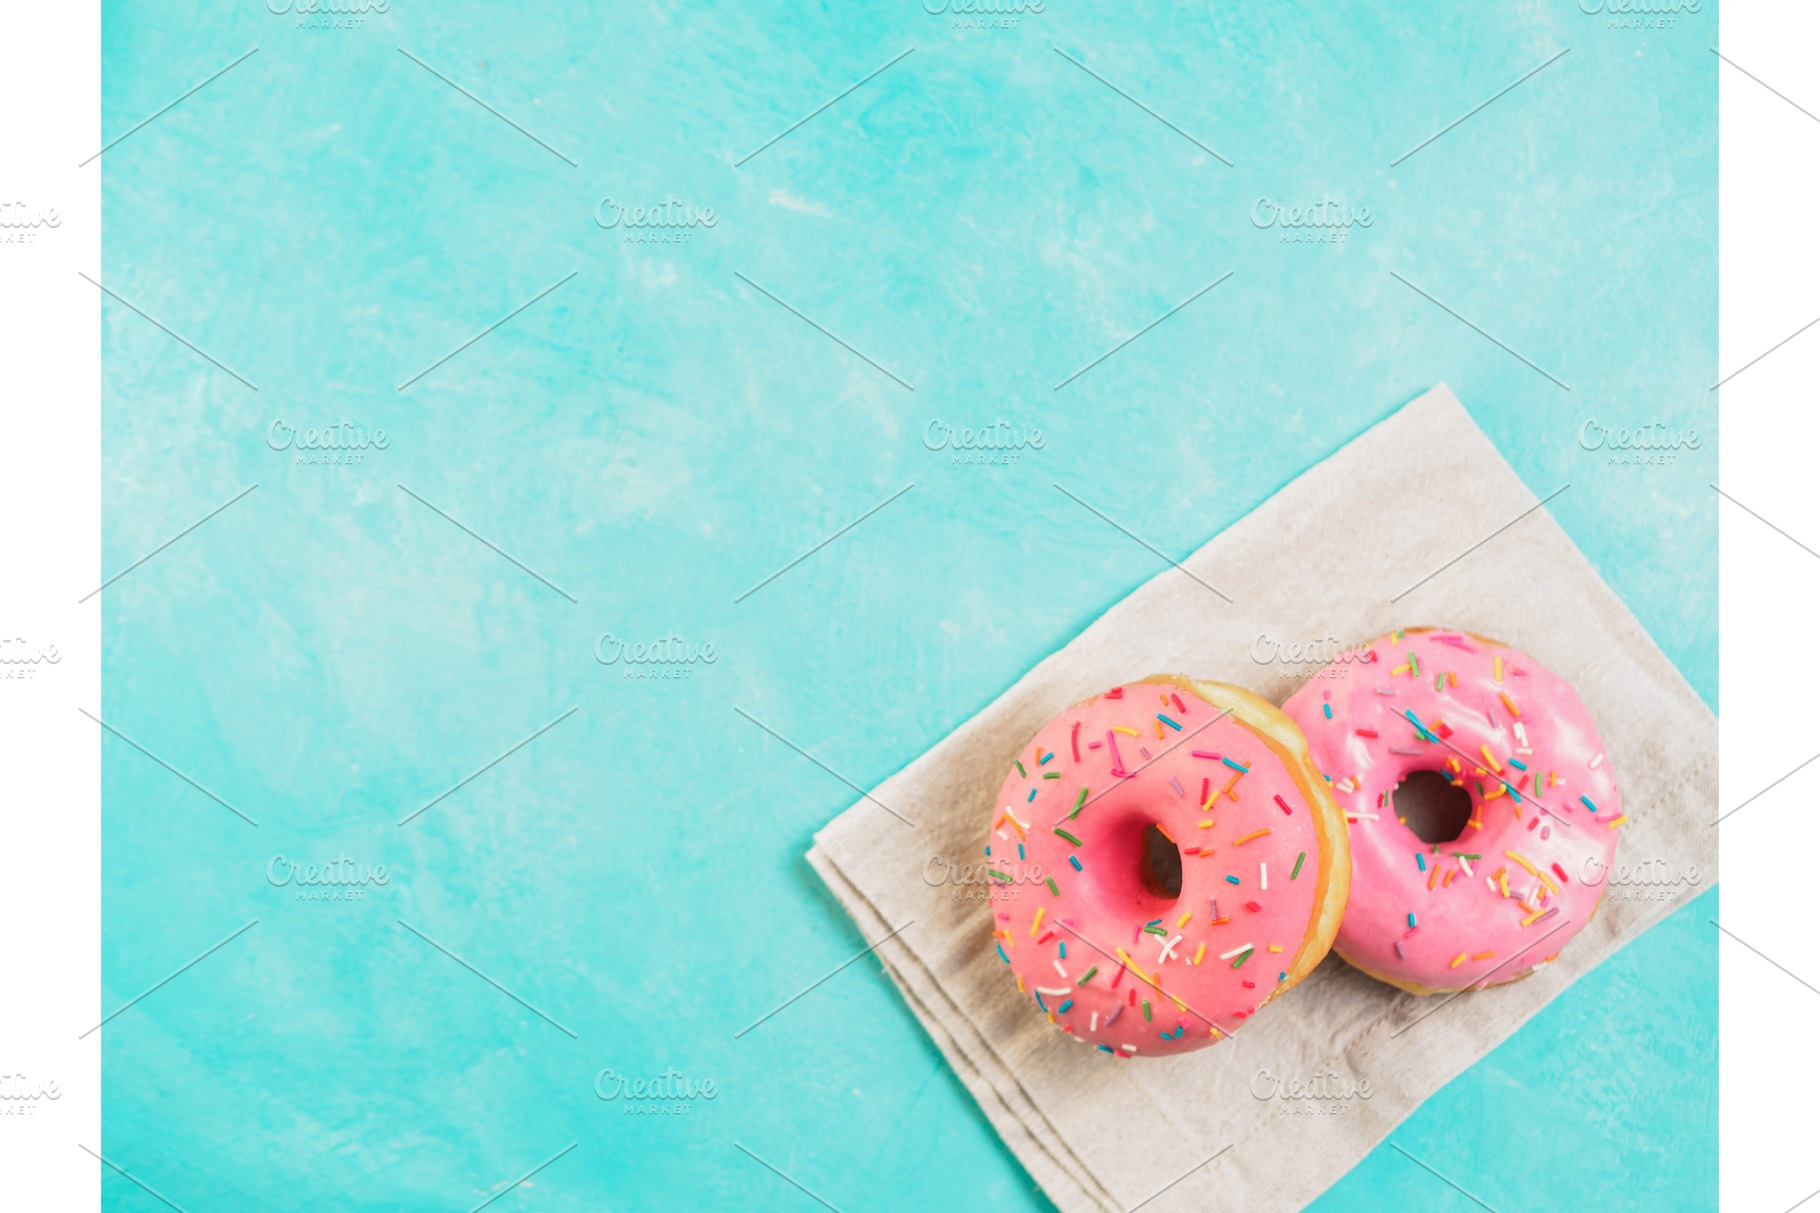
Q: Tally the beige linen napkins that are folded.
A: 1